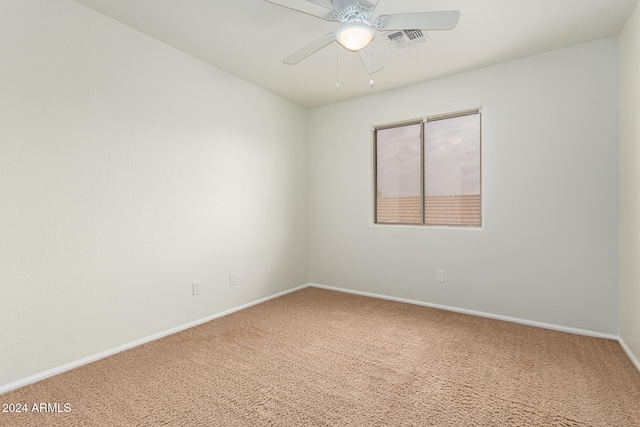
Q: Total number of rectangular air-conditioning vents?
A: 1